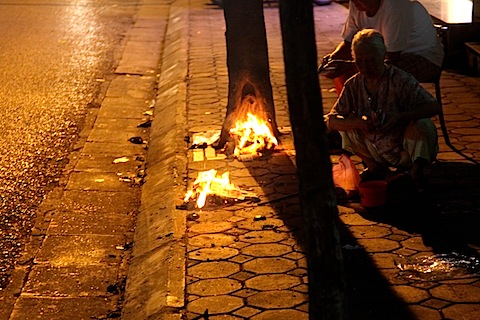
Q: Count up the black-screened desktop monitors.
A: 0